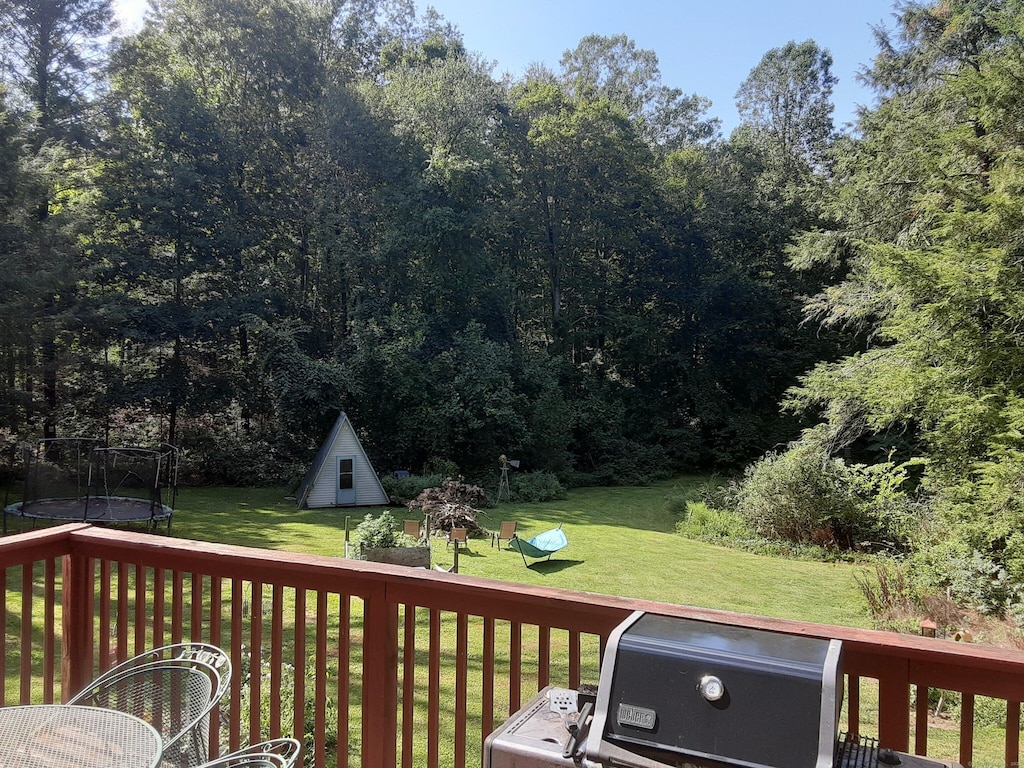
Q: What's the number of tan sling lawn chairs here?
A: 3